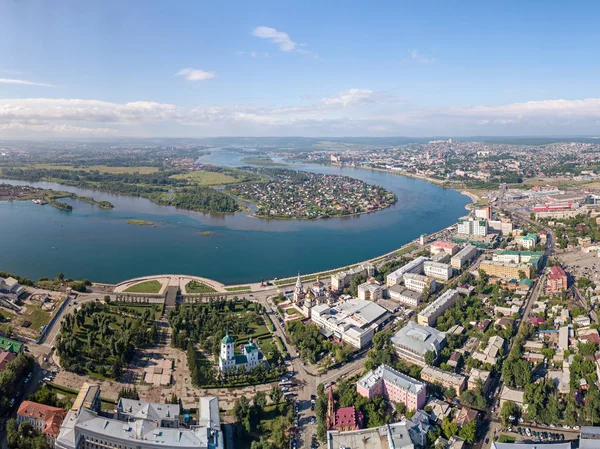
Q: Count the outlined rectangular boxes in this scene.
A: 0